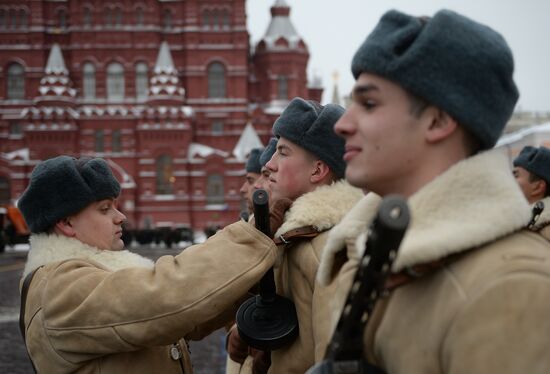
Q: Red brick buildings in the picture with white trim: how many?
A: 1